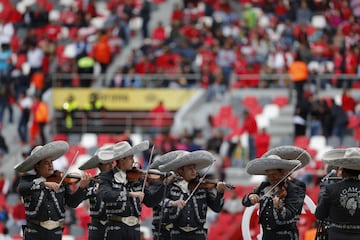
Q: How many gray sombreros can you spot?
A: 8